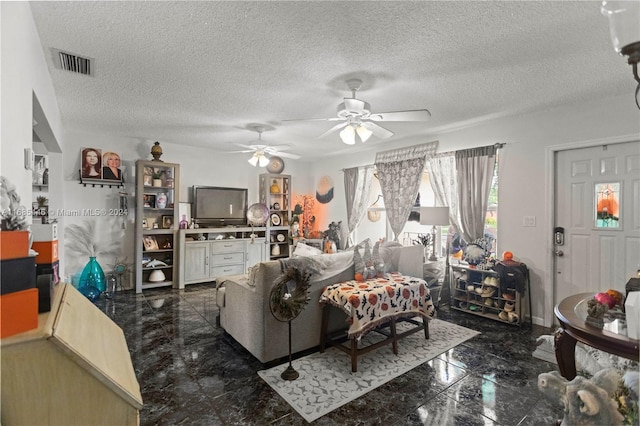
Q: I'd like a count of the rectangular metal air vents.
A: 1